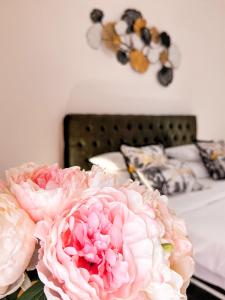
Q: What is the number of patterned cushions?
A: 3